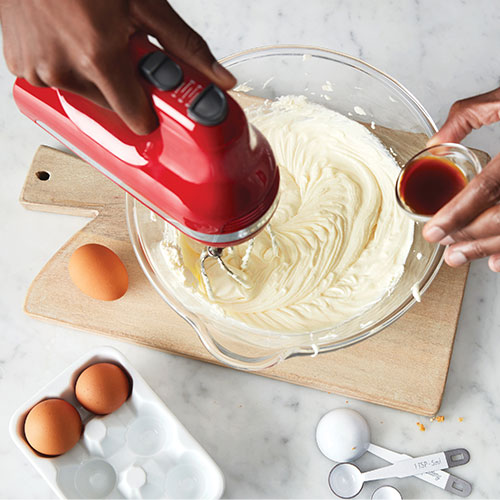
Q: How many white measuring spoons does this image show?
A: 3